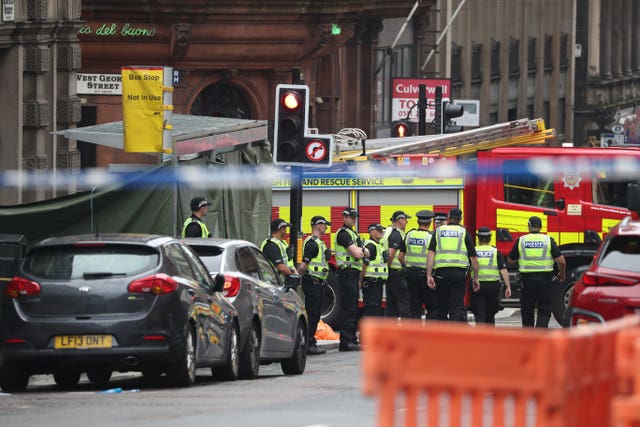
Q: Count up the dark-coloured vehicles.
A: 2